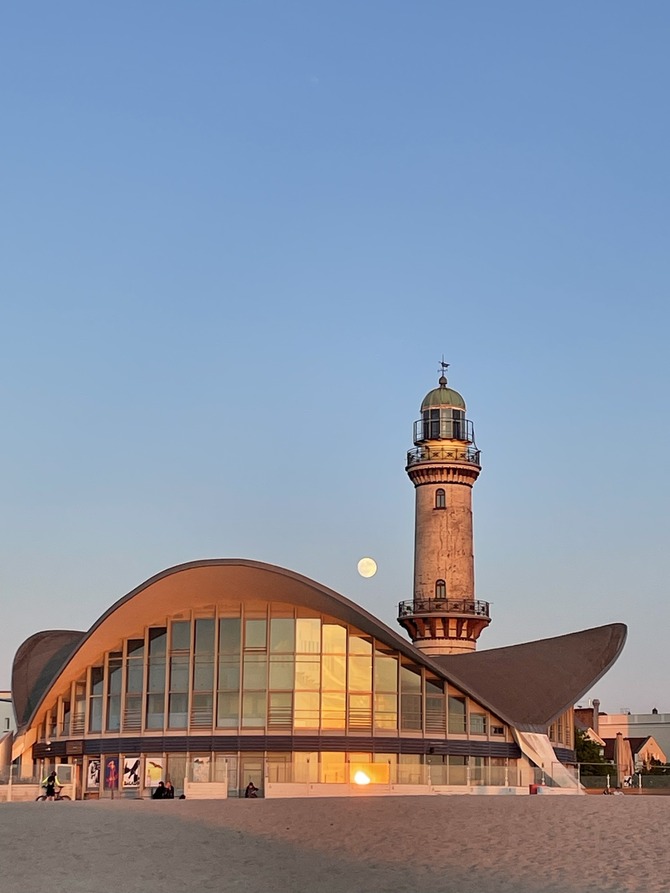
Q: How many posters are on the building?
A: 5